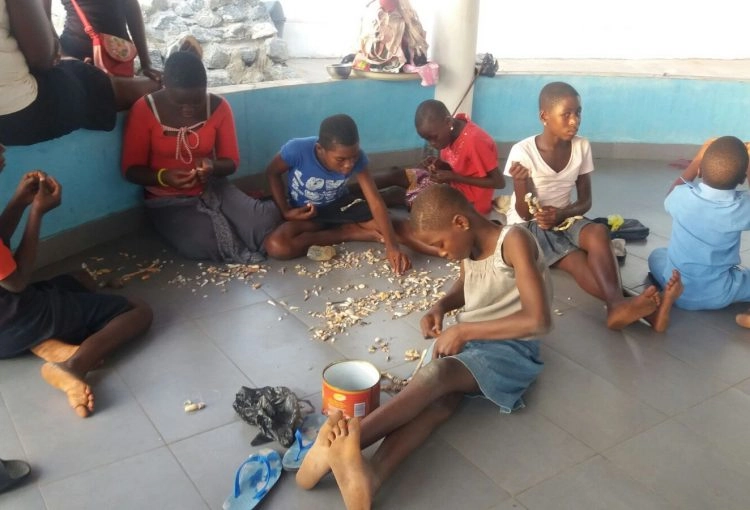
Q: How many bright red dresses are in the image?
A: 2